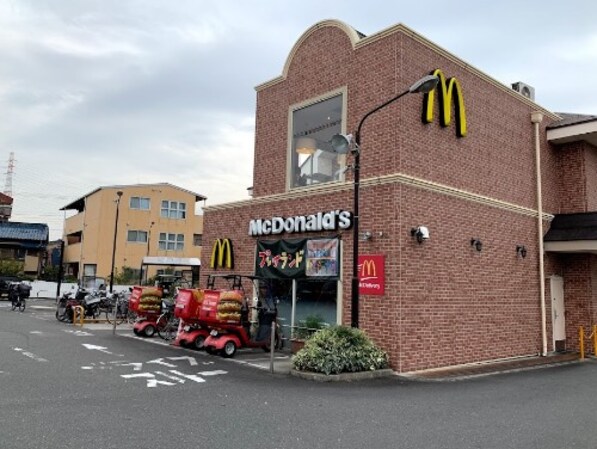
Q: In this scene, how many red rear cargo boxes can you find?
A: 3